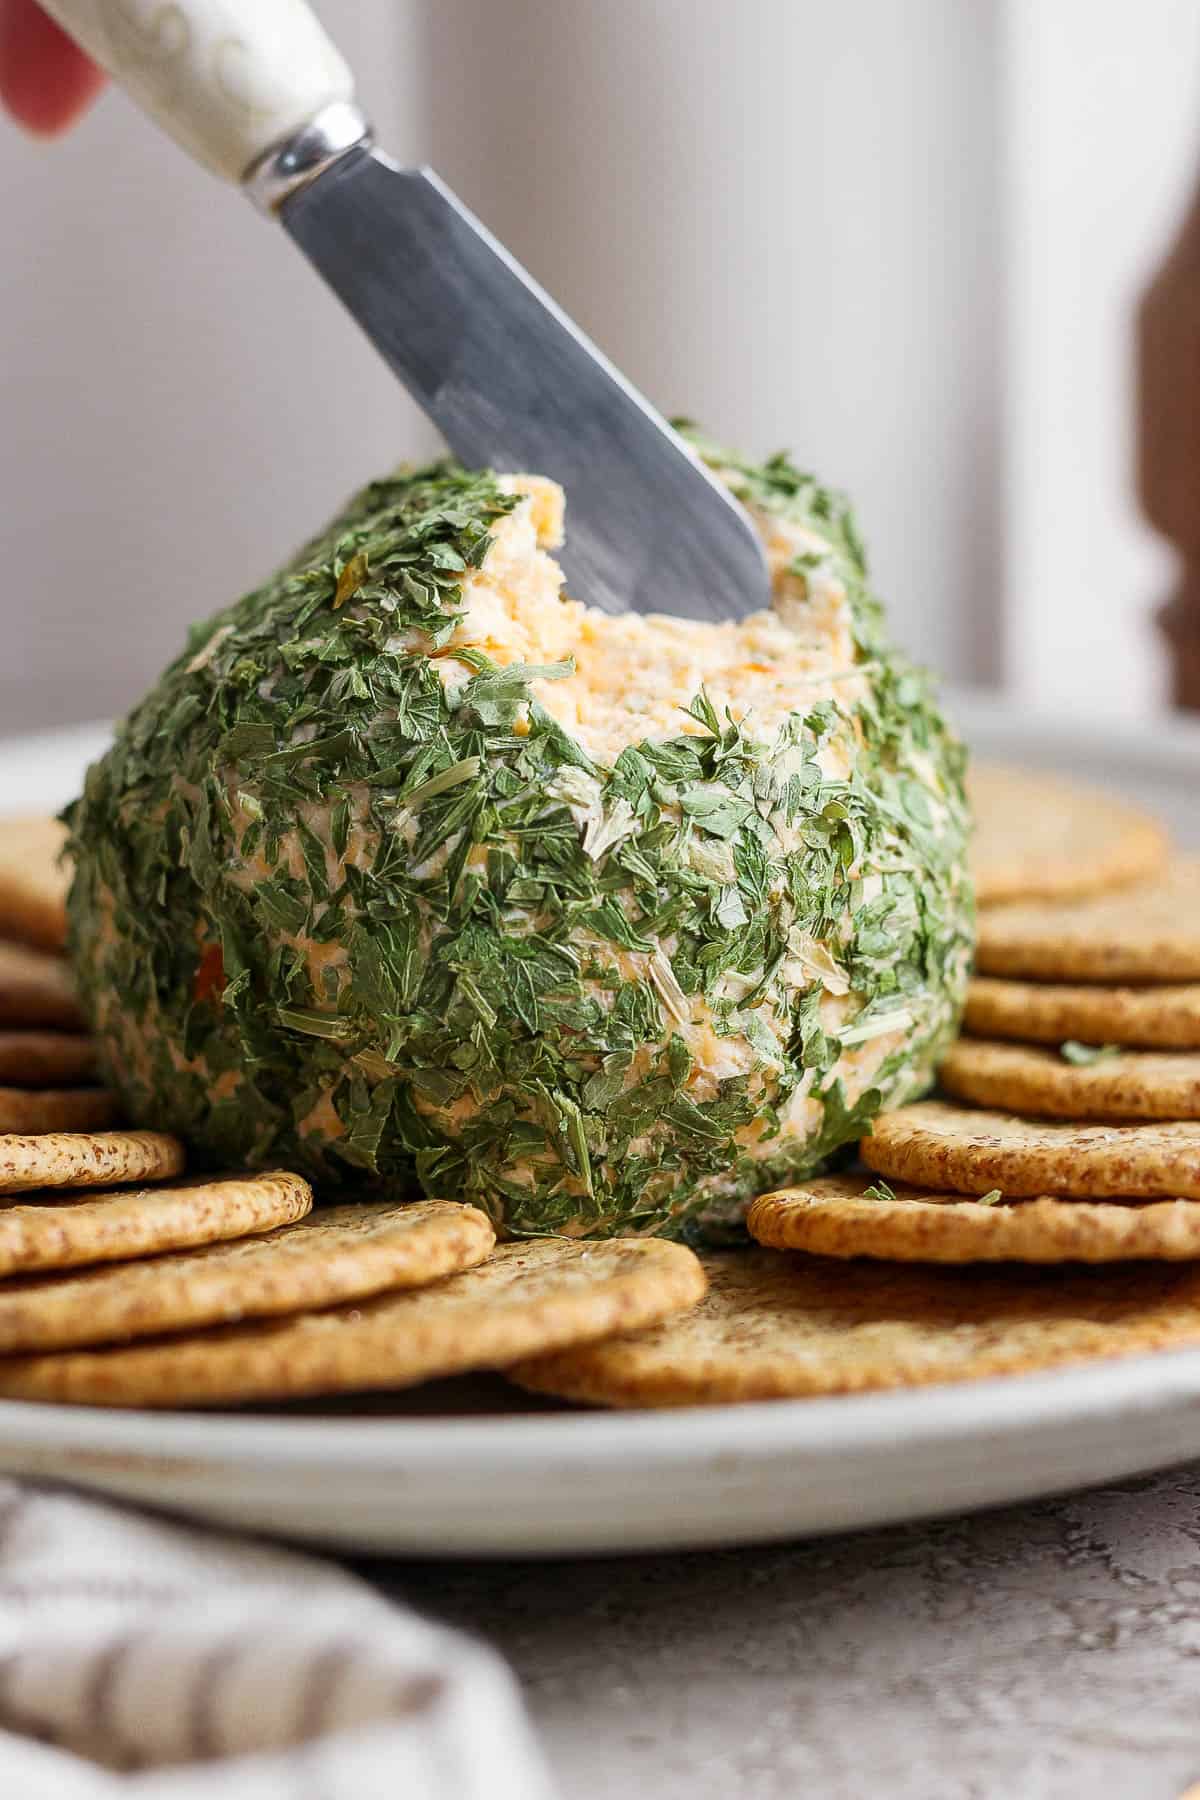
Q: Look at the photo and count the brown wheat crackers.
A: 15